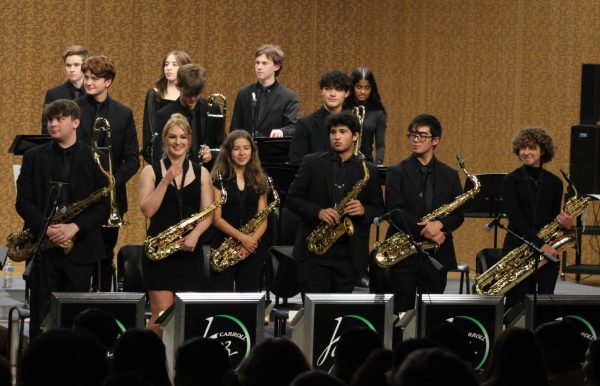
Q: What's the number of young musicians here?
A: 13